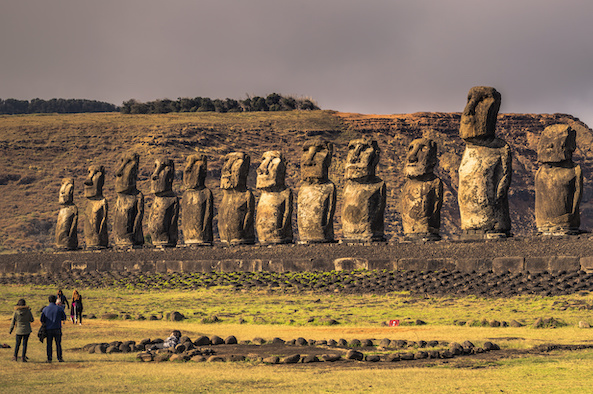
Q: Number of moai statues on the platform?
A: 12